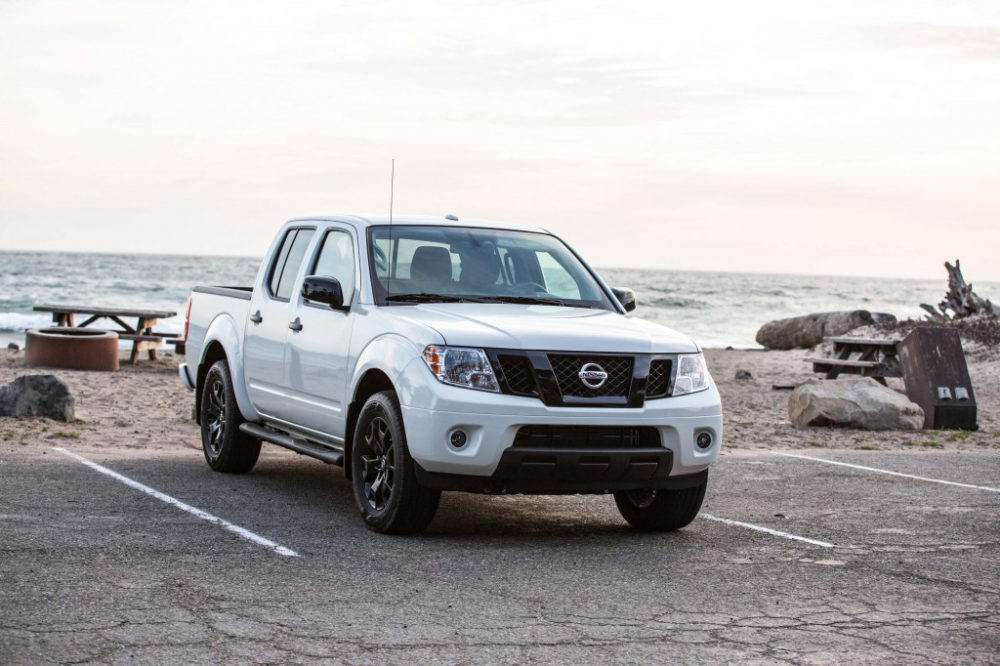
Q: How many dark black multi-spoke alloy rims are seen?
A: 2